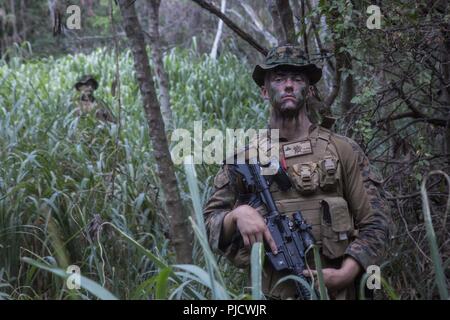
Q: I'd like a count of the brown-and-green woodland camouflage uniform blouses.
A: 2